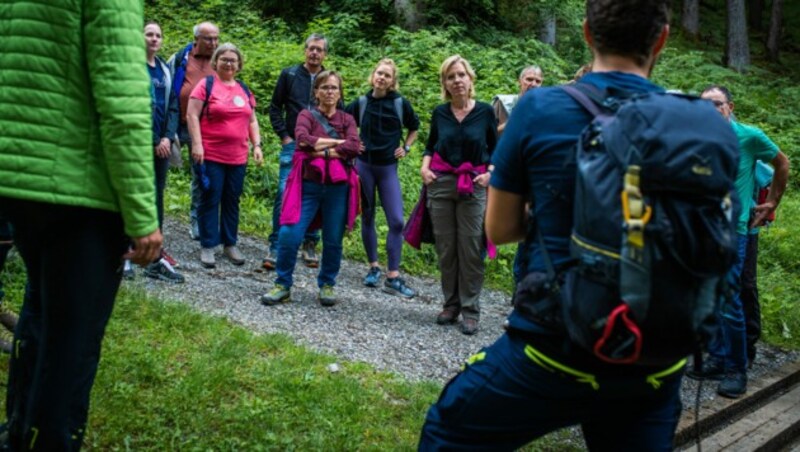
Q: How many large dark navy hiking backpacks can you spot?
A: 1